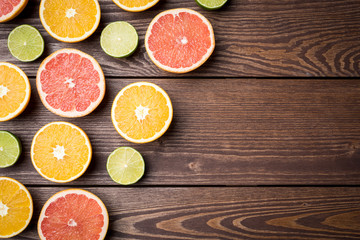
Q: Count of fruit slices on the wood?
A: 15